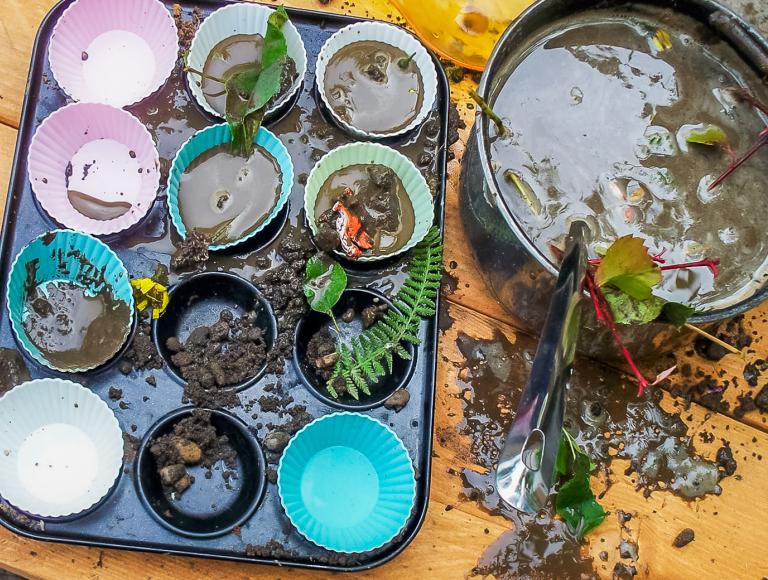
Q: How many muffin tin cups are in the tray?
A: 12